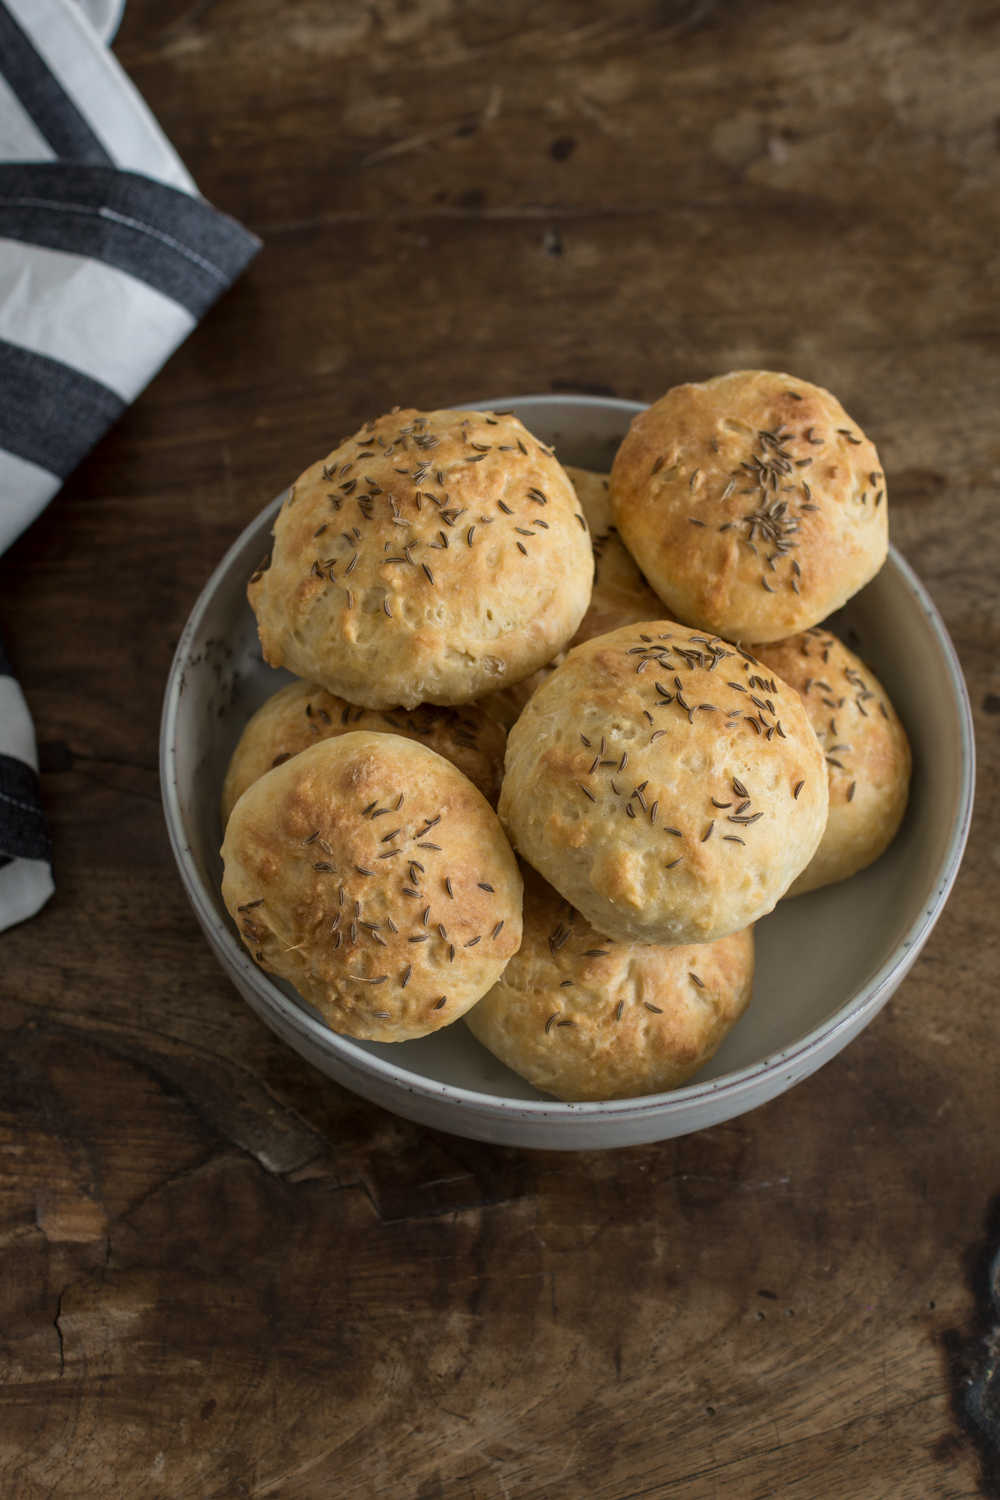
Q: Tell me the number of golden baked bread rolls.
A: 8